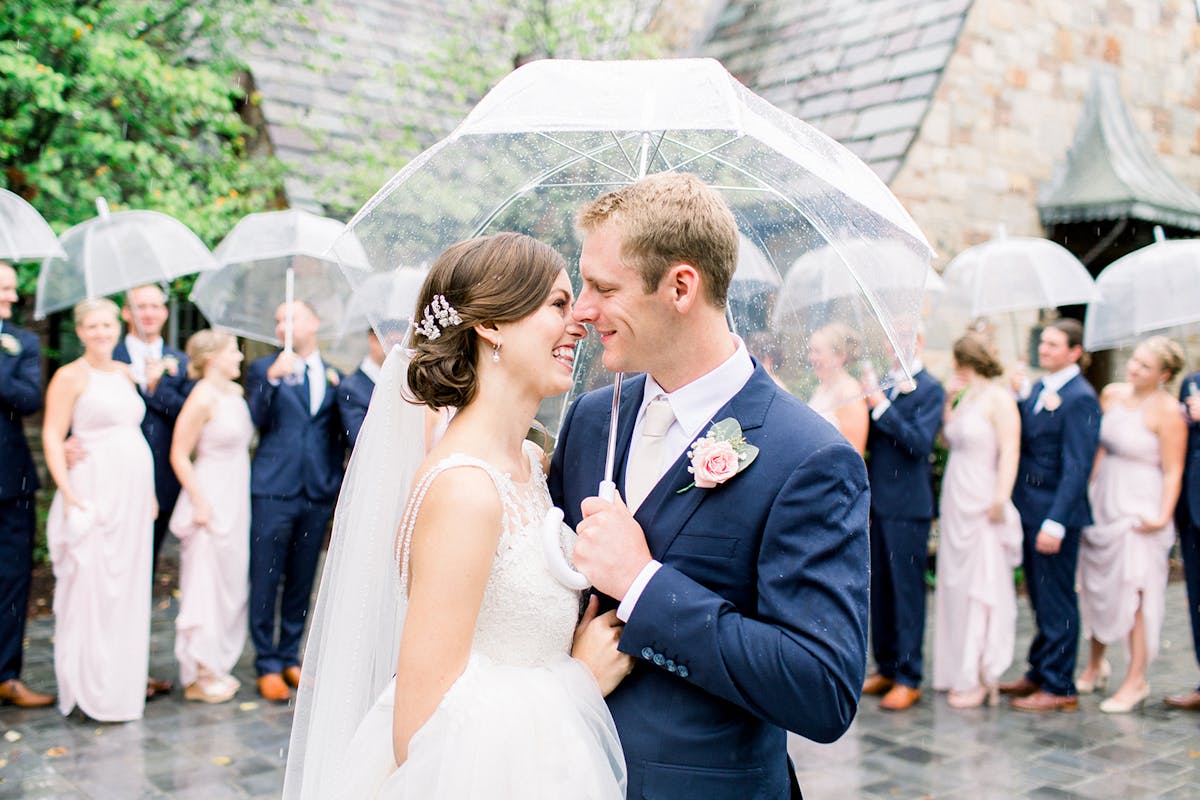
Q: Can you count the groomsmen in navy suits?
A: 7